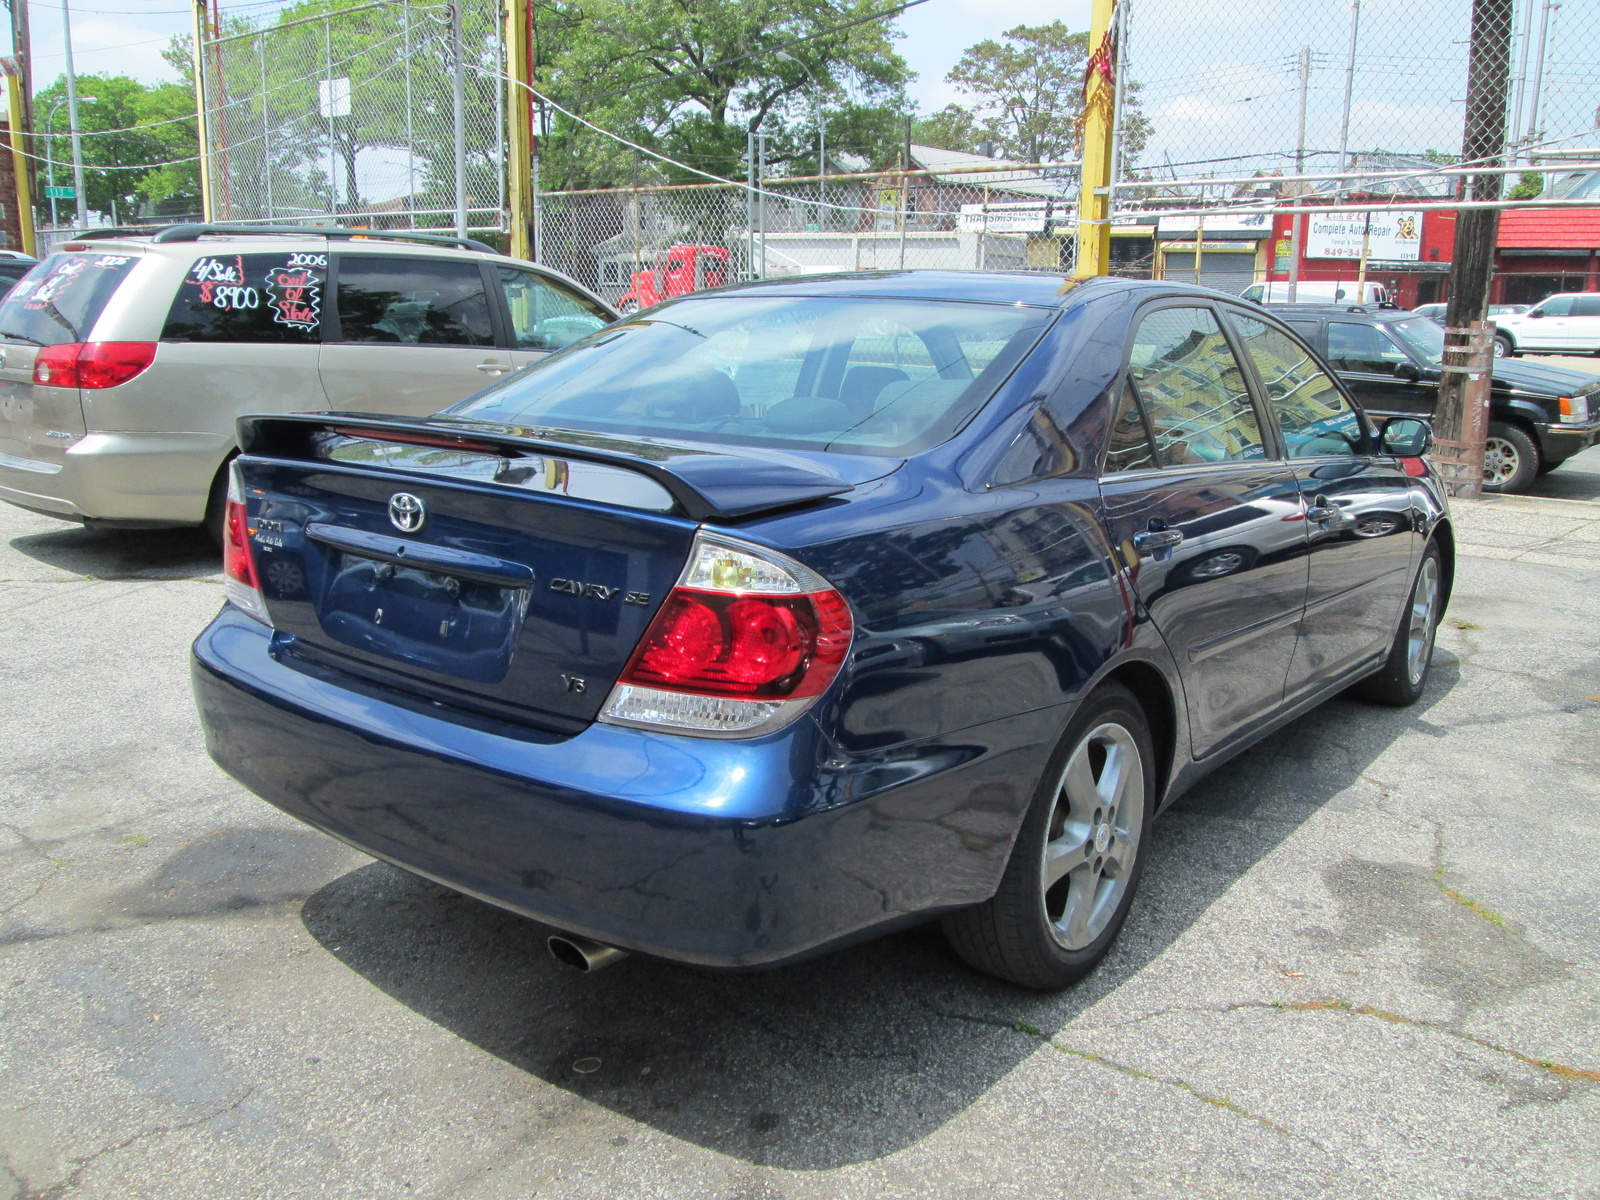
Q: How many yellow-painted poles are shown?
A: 4